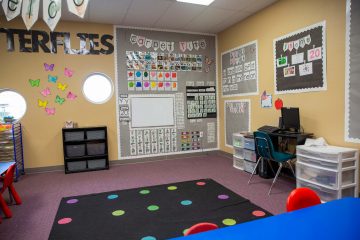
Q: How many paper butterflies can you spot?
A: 10